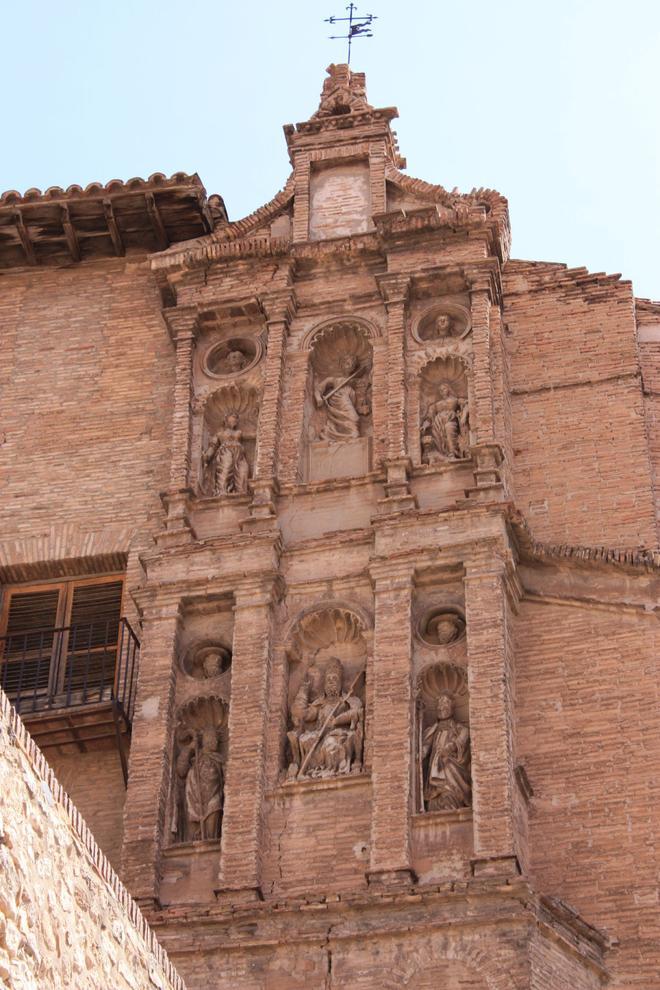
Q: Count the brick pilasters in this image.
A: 8